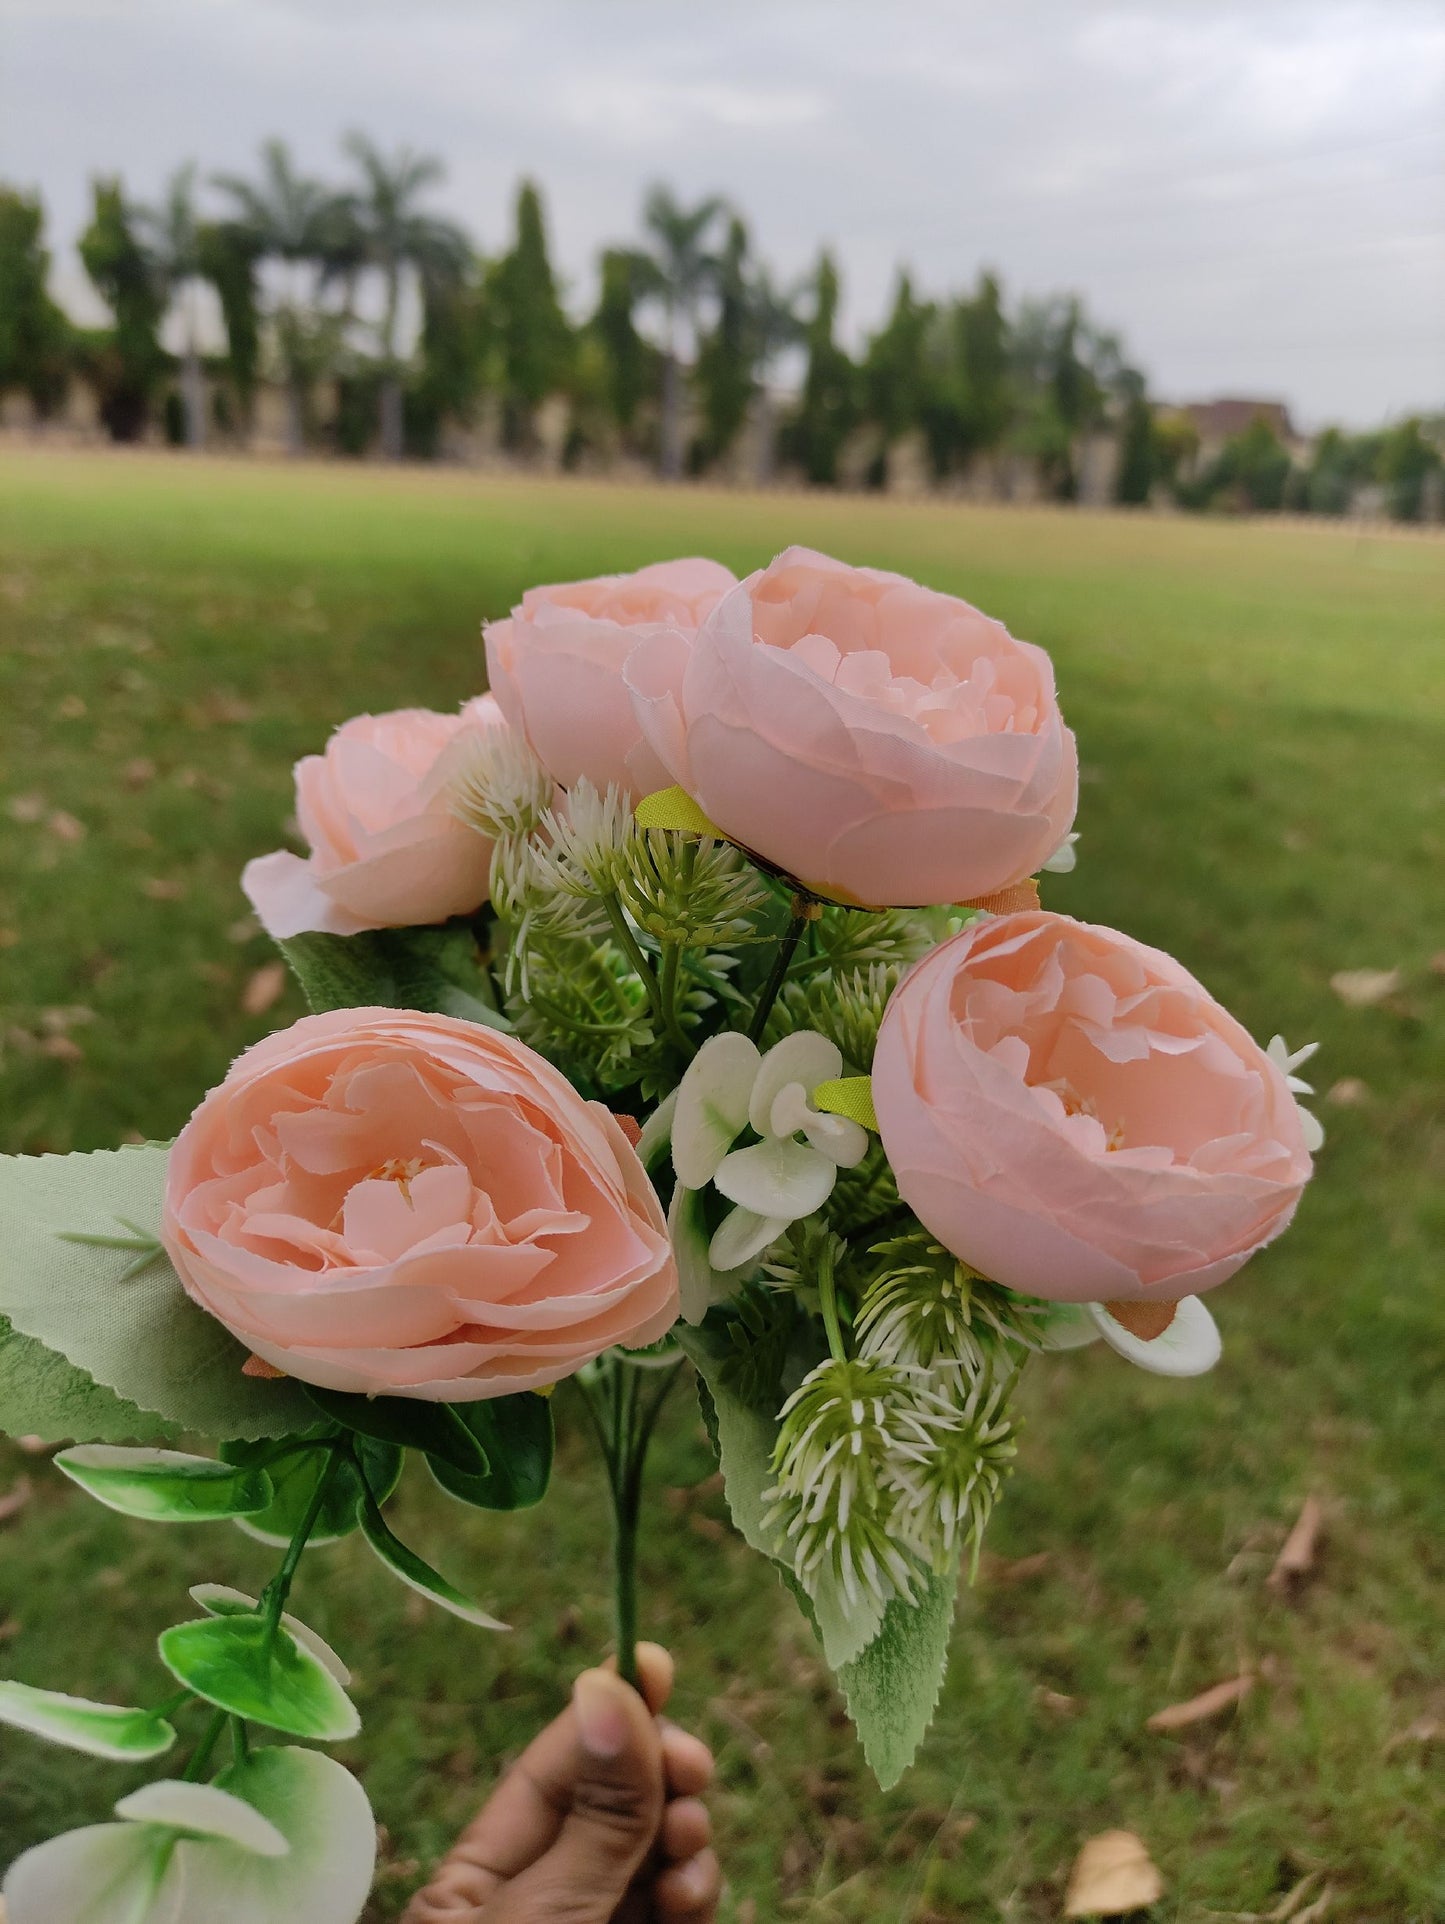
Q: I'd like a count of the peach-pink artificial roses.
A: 5